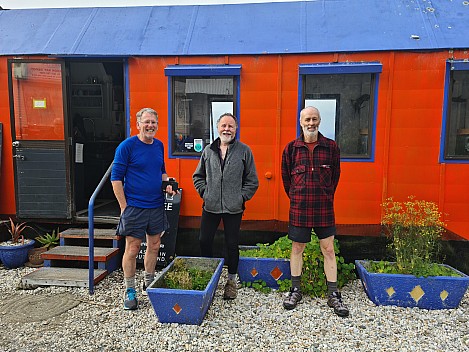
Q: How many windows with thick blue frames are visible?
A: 3